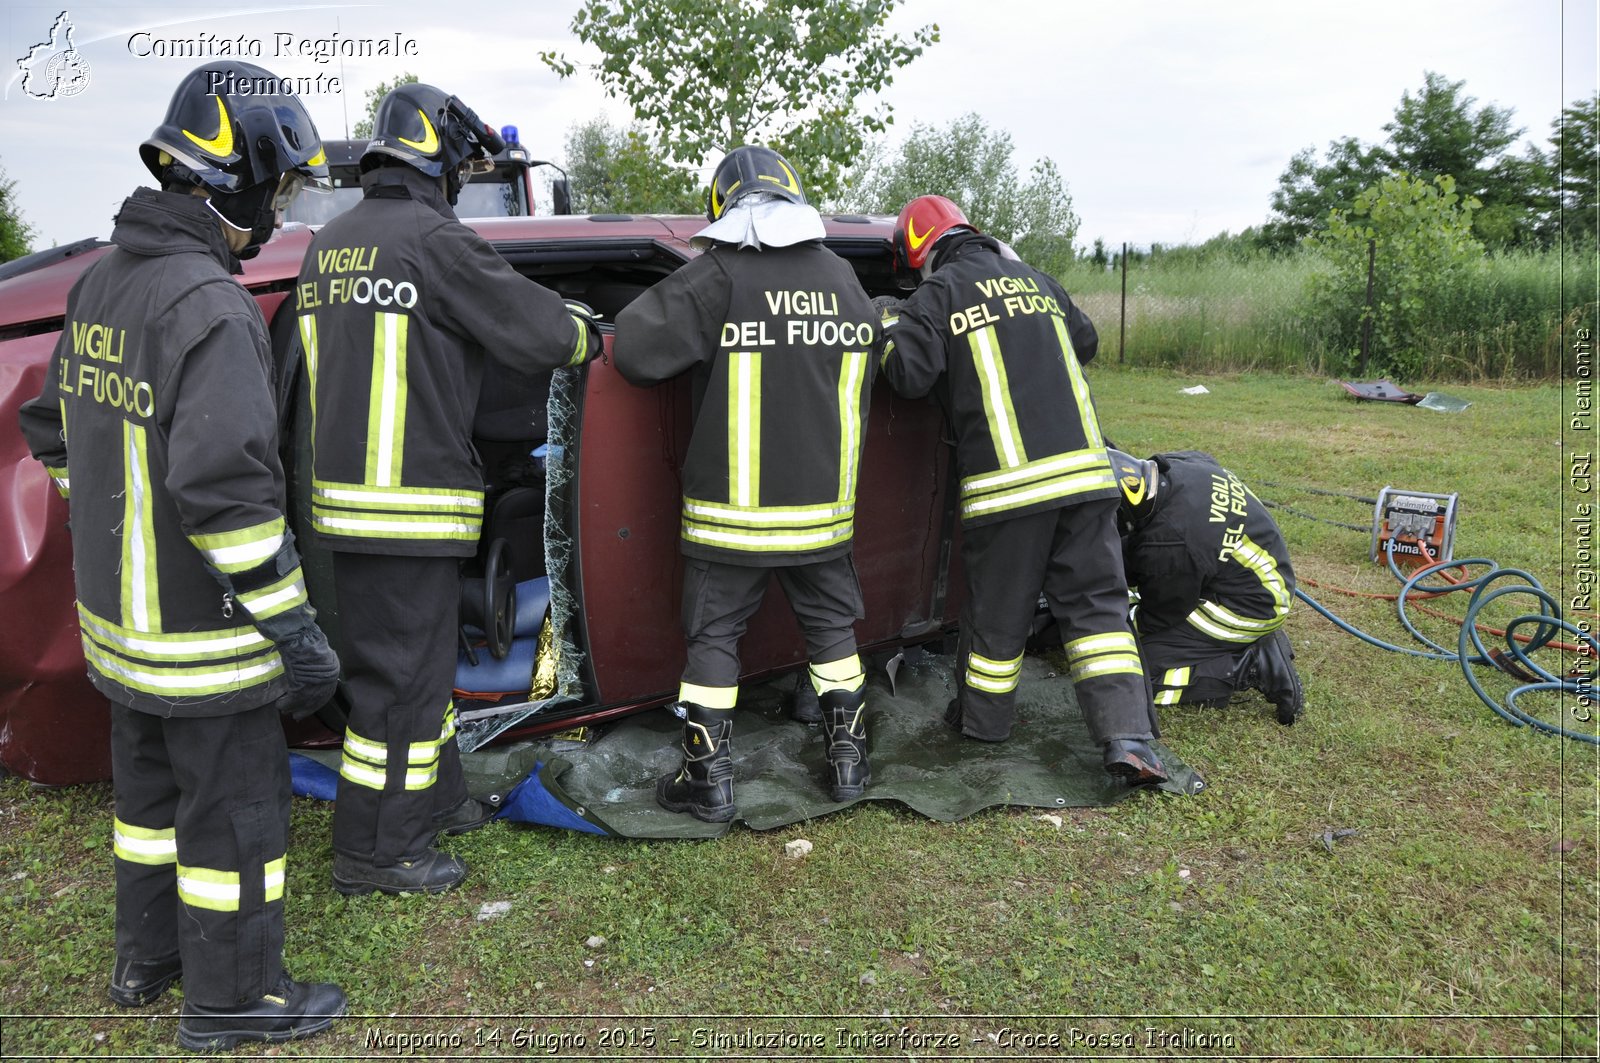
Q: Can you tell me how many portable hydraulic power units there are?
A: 1